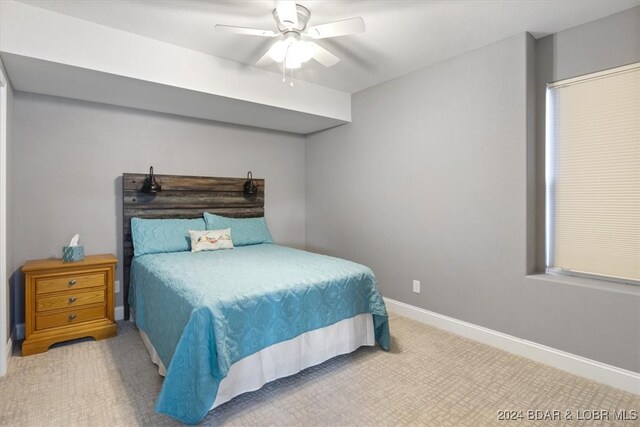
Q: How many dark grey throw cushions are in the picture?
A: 0